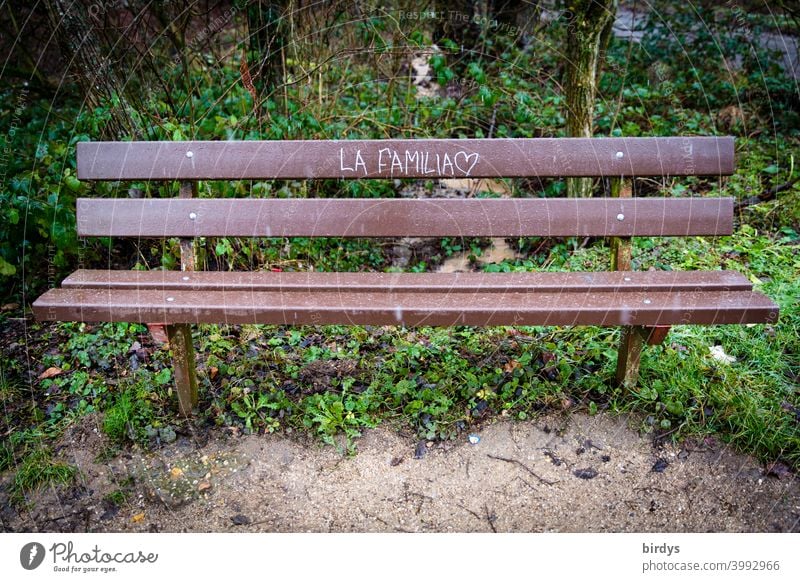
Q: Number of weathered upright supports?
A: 2